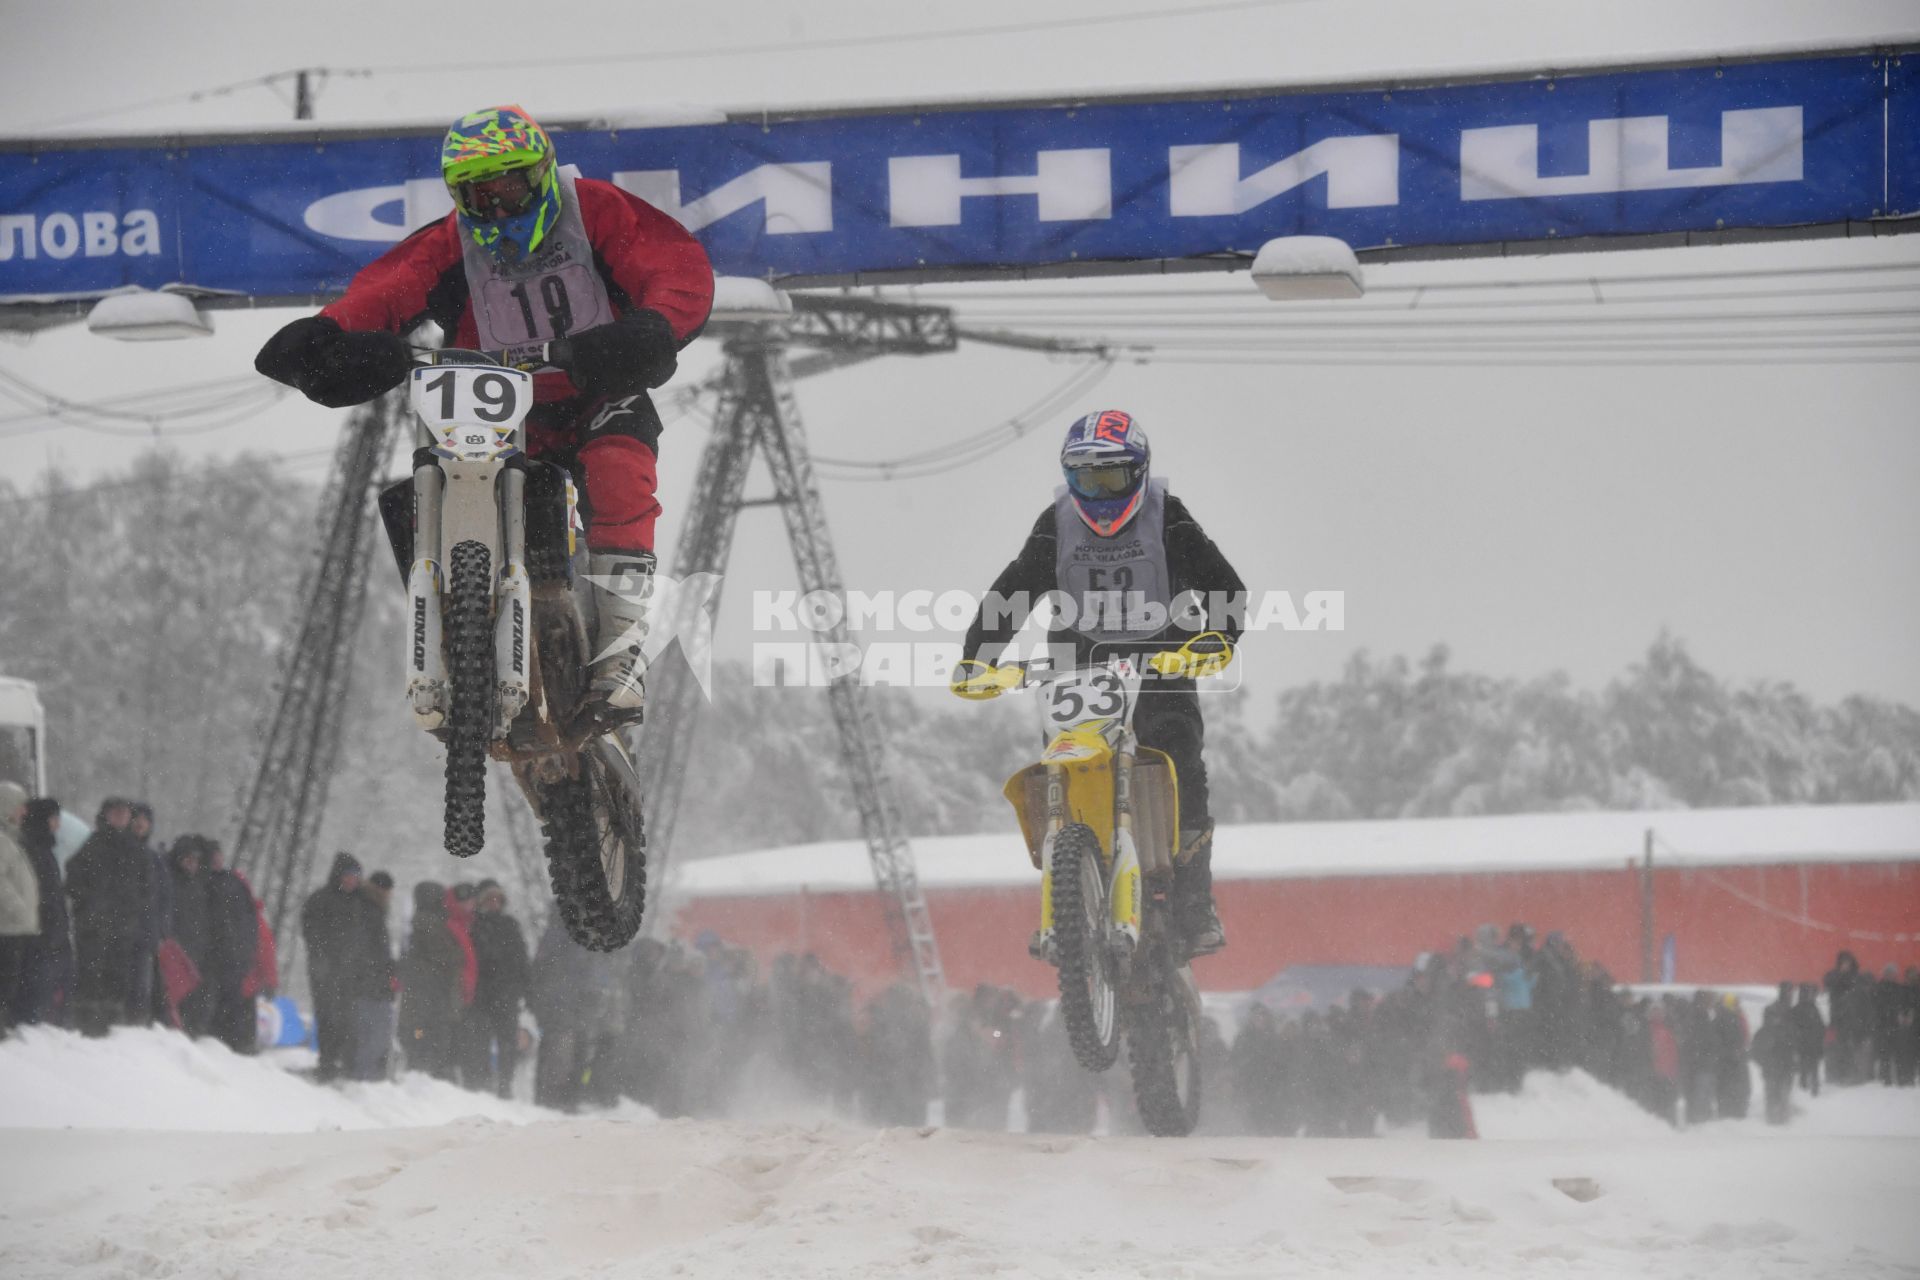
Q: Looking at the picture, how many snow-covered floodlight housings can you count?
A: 3